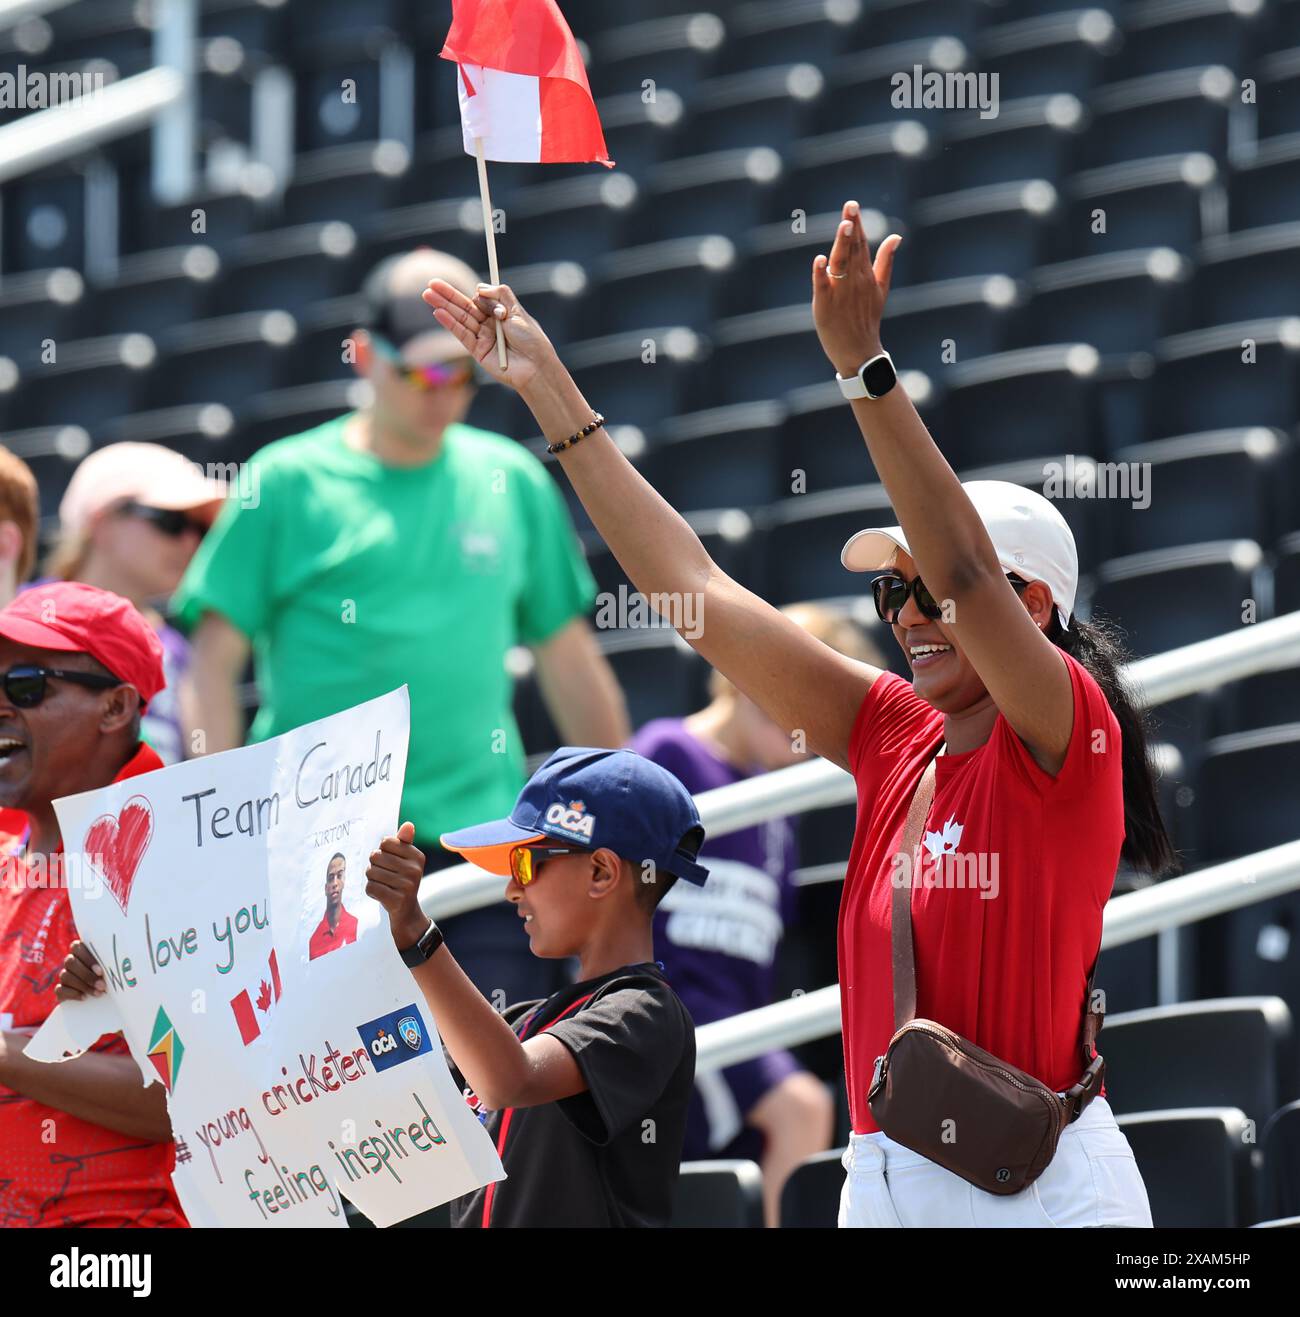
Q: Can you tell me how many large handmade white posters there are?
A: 1